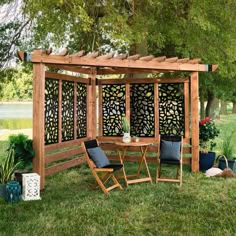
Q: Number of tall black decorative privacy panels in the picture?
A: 6